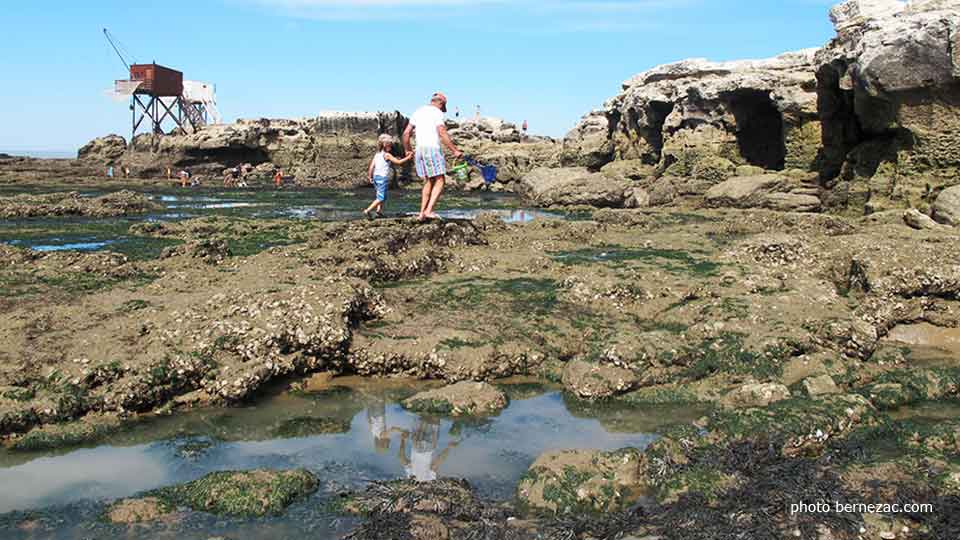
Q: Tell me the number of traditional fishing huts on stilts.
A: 2